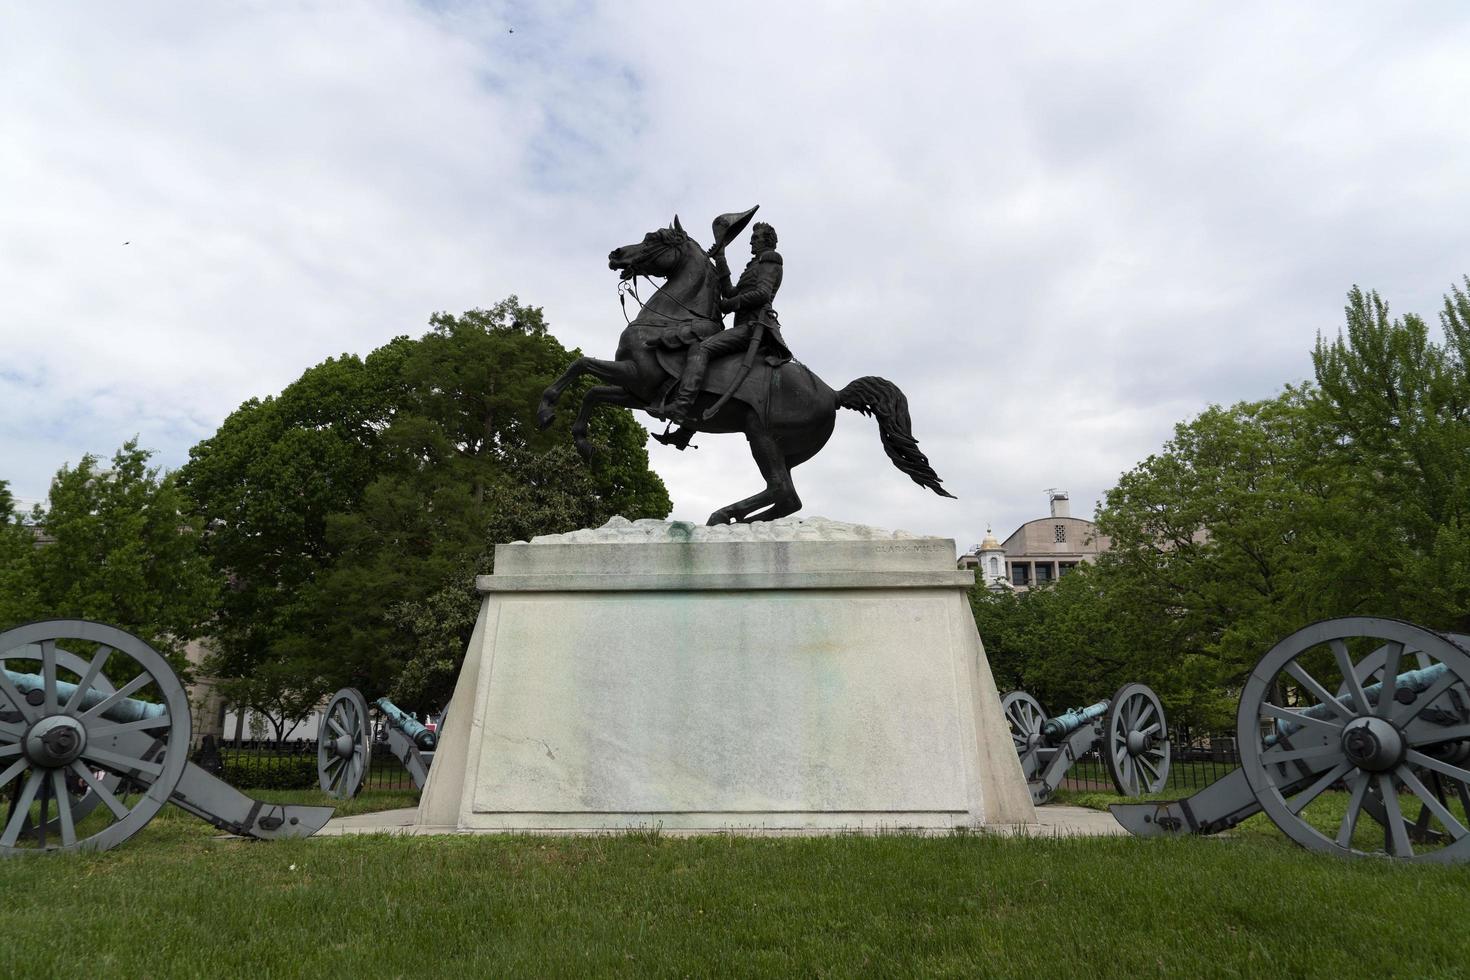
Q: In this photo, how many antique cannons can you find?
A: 4